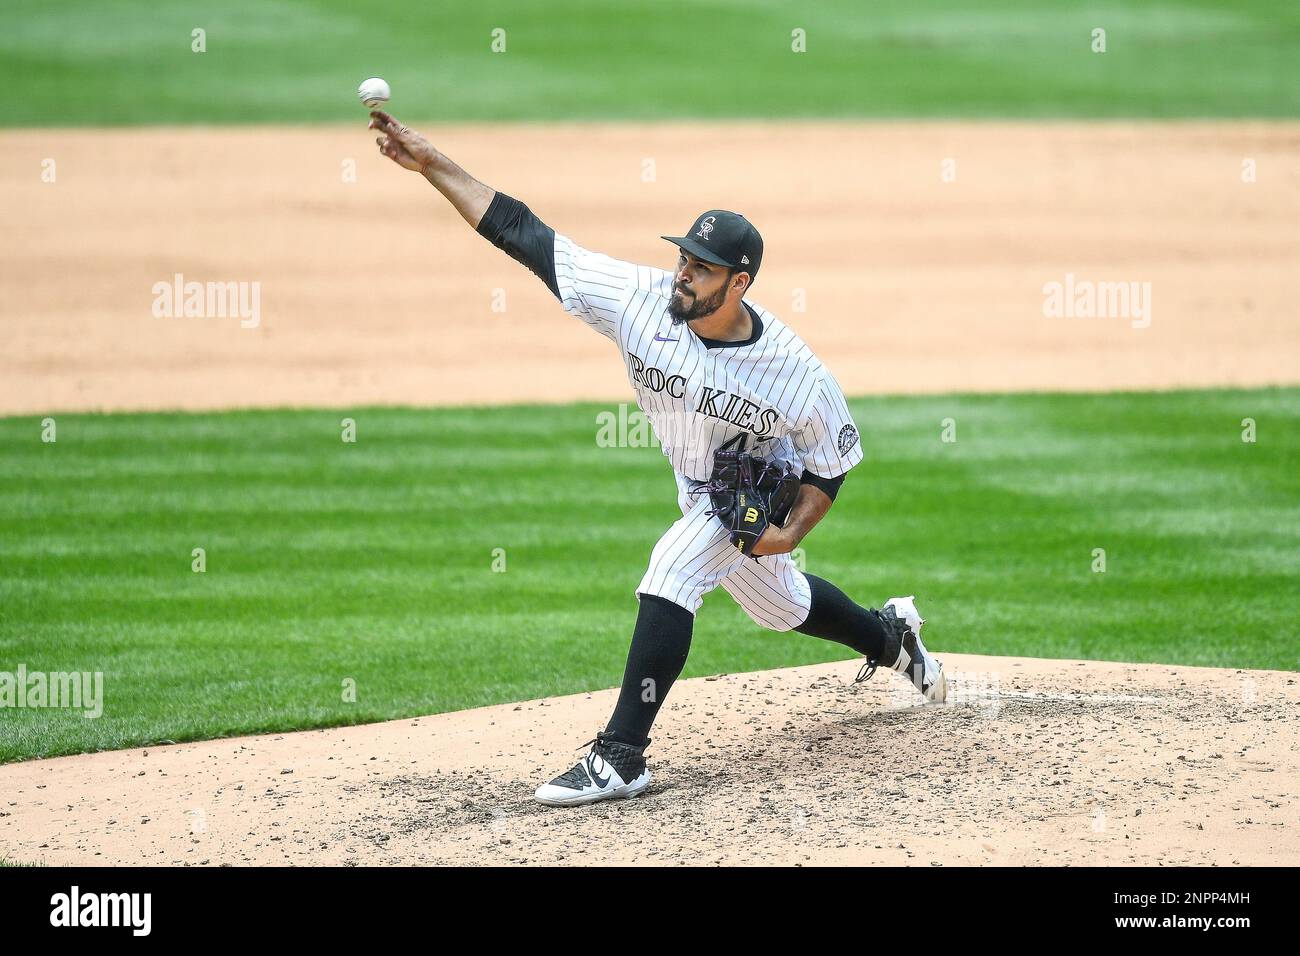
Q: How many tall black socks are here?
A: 2